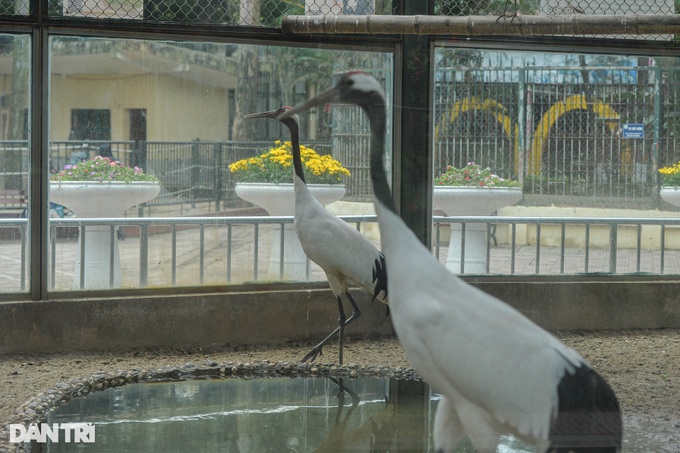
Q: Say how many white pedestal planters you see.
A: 4